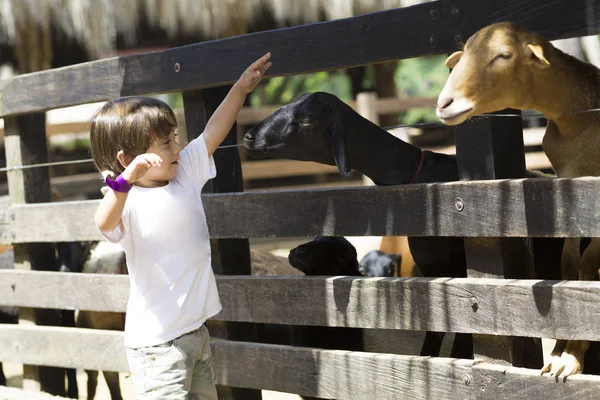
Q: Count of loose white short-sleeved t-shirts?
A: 1